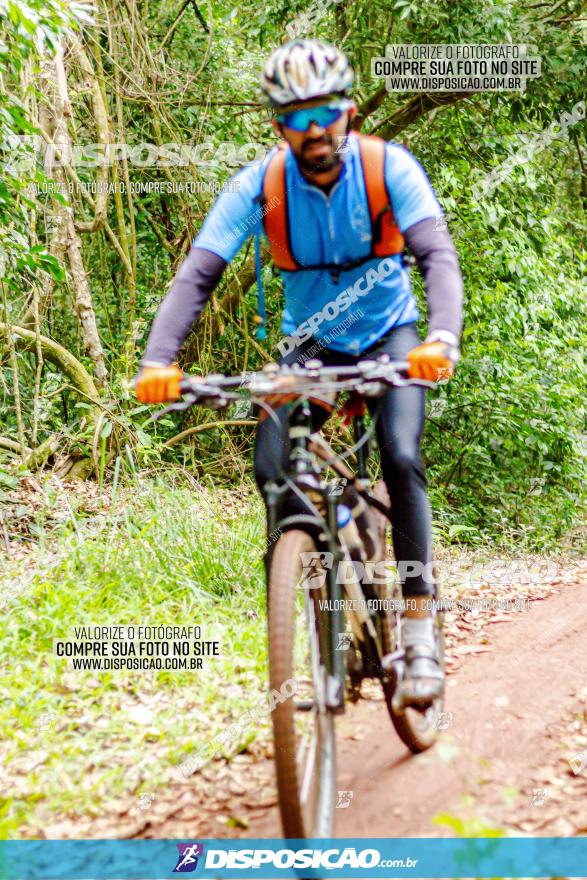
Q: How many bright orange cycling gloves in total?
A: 2